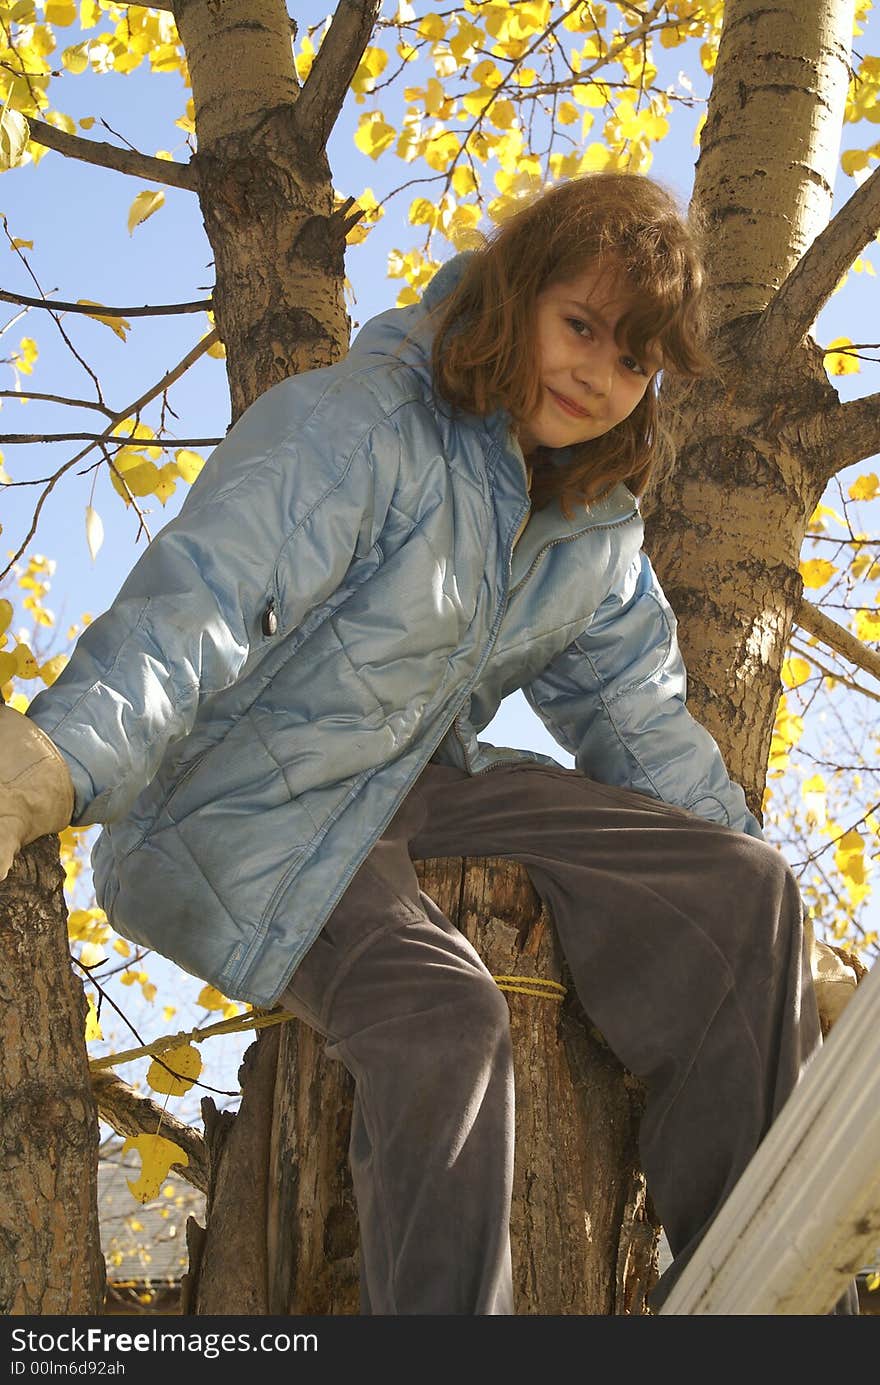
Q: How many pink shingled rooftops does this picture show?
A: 0